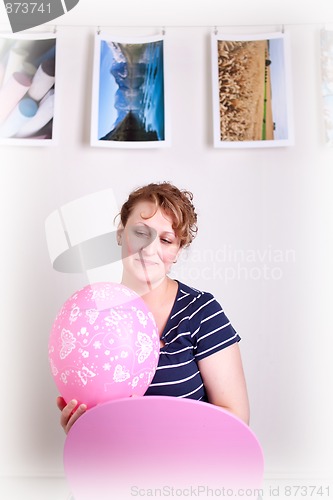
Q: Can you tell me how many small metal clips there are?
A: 5